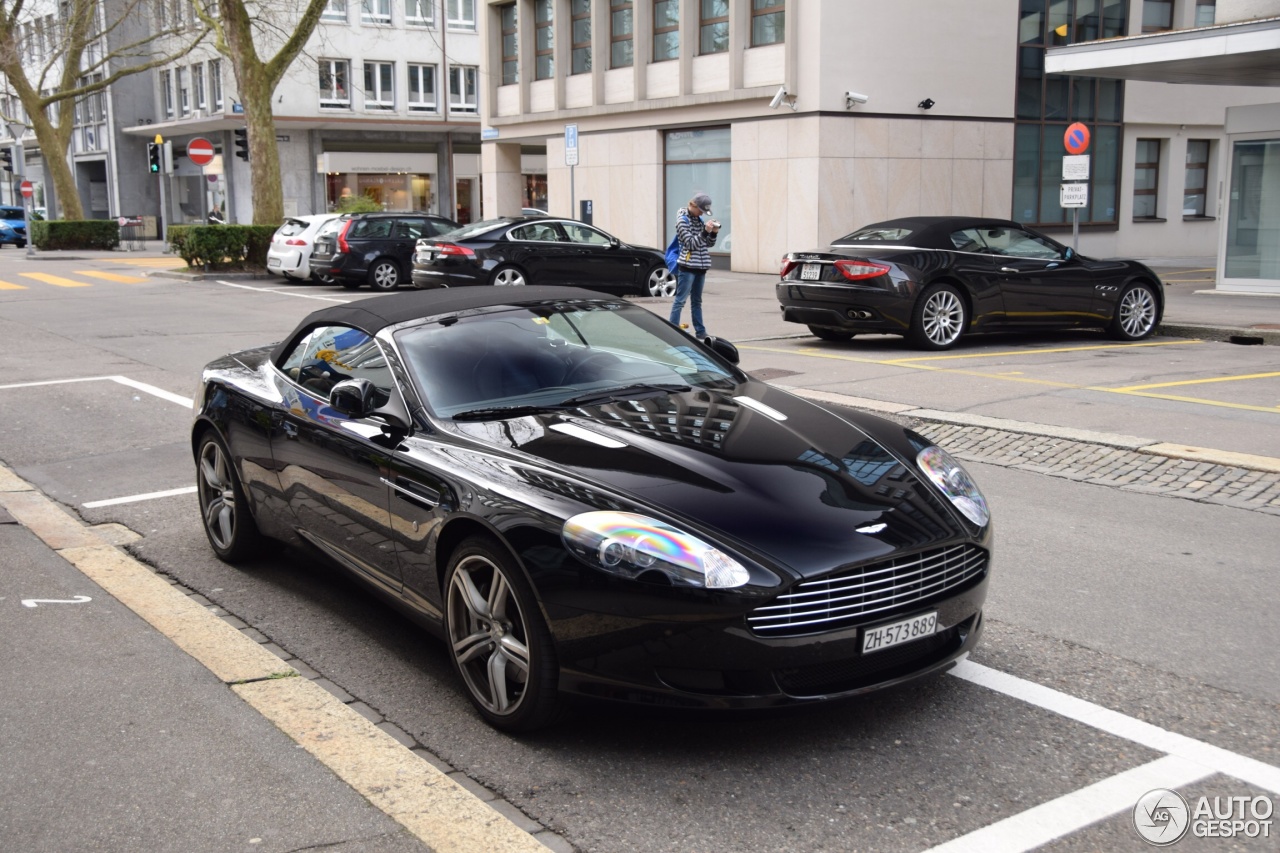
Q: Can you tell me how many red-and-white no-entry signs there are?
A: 2